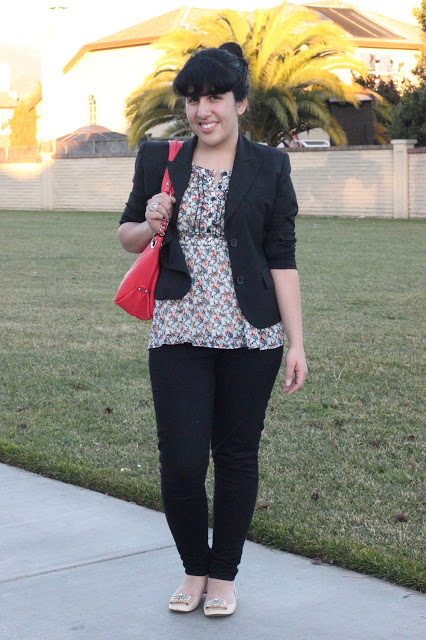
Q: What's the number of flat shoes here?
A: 2